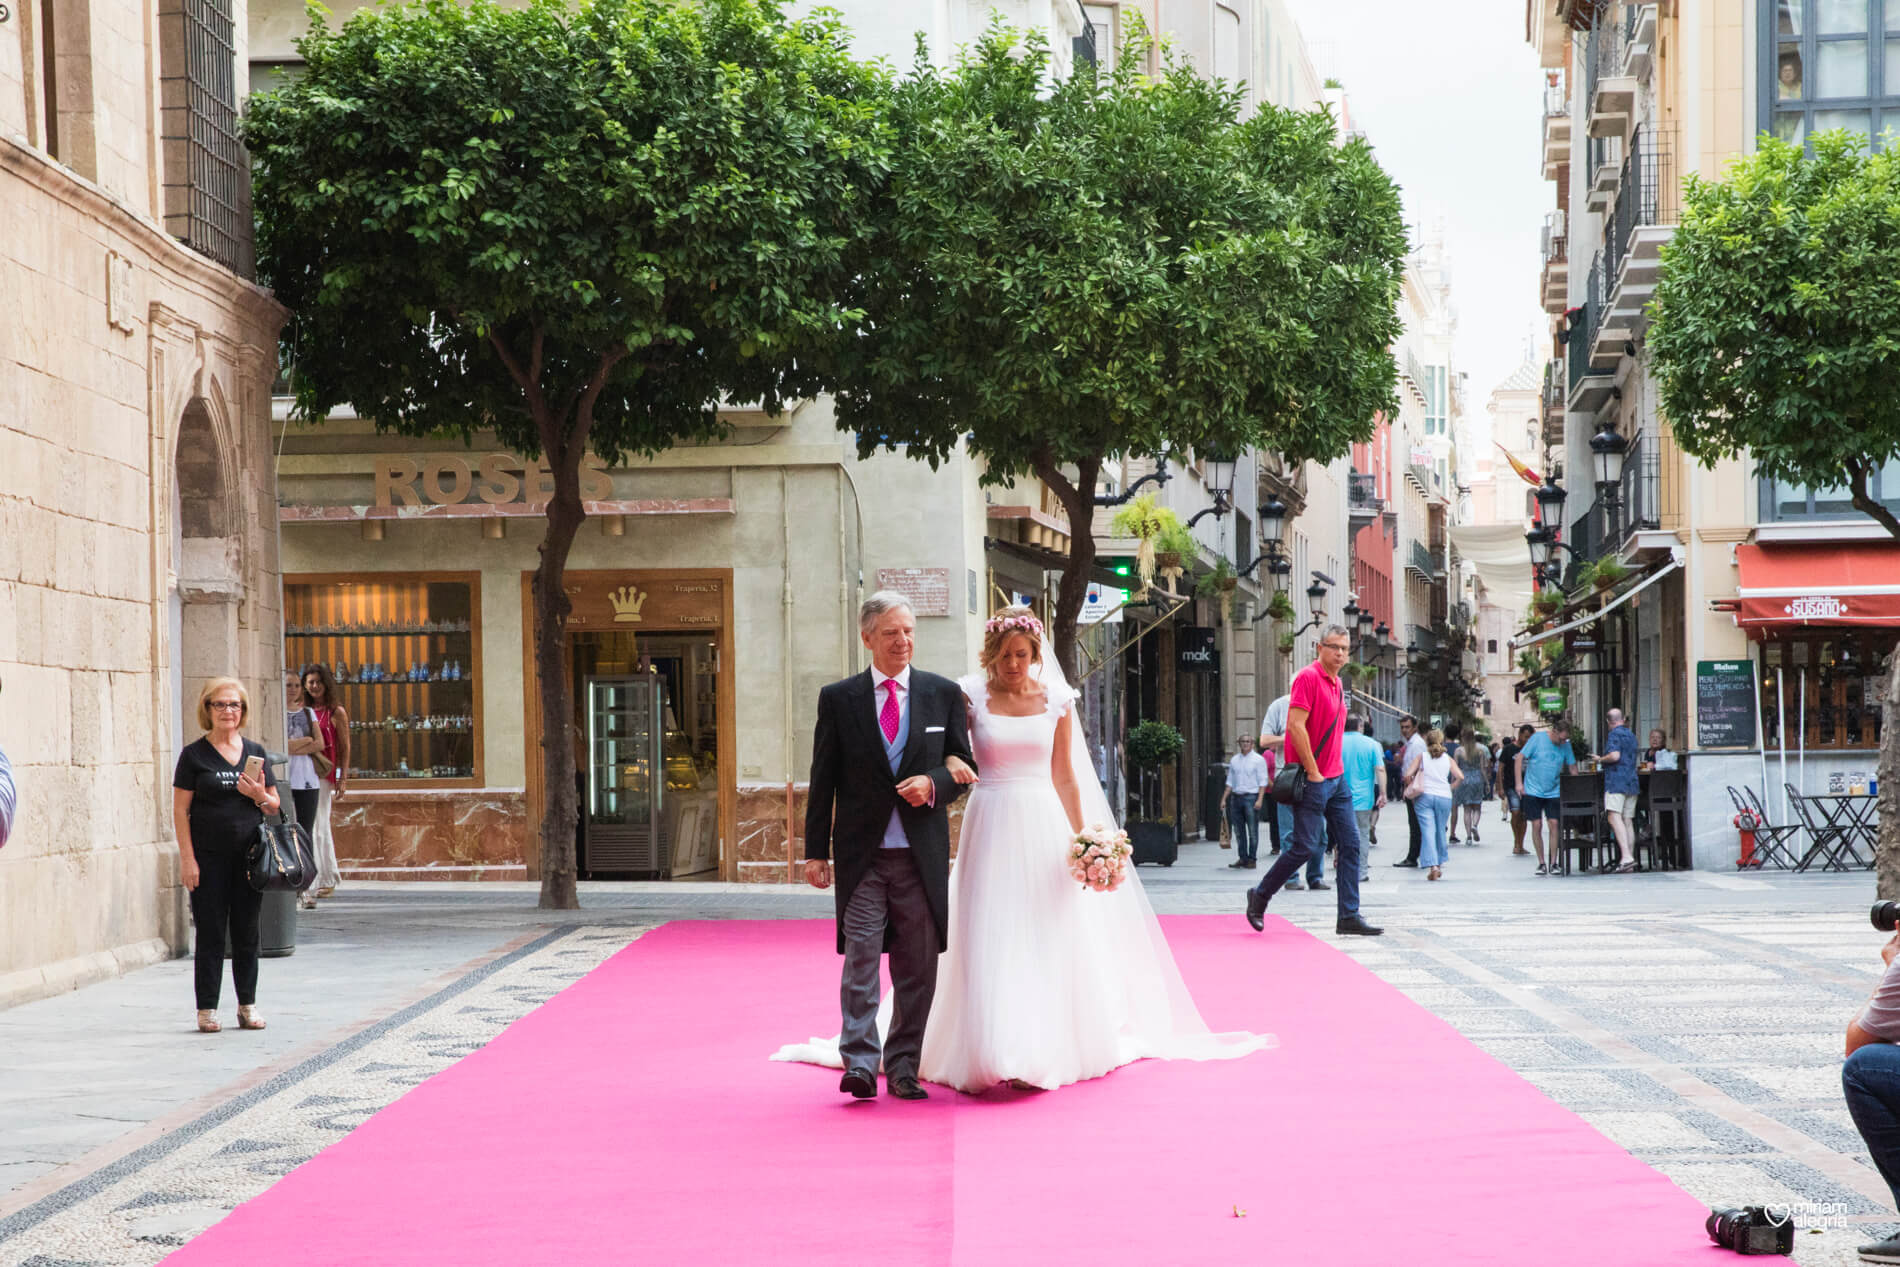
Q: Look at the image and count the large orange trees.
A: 3